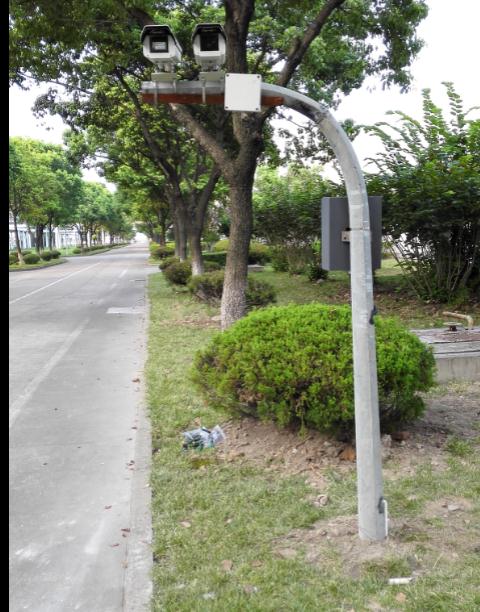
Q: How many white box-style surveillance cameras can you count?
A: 2